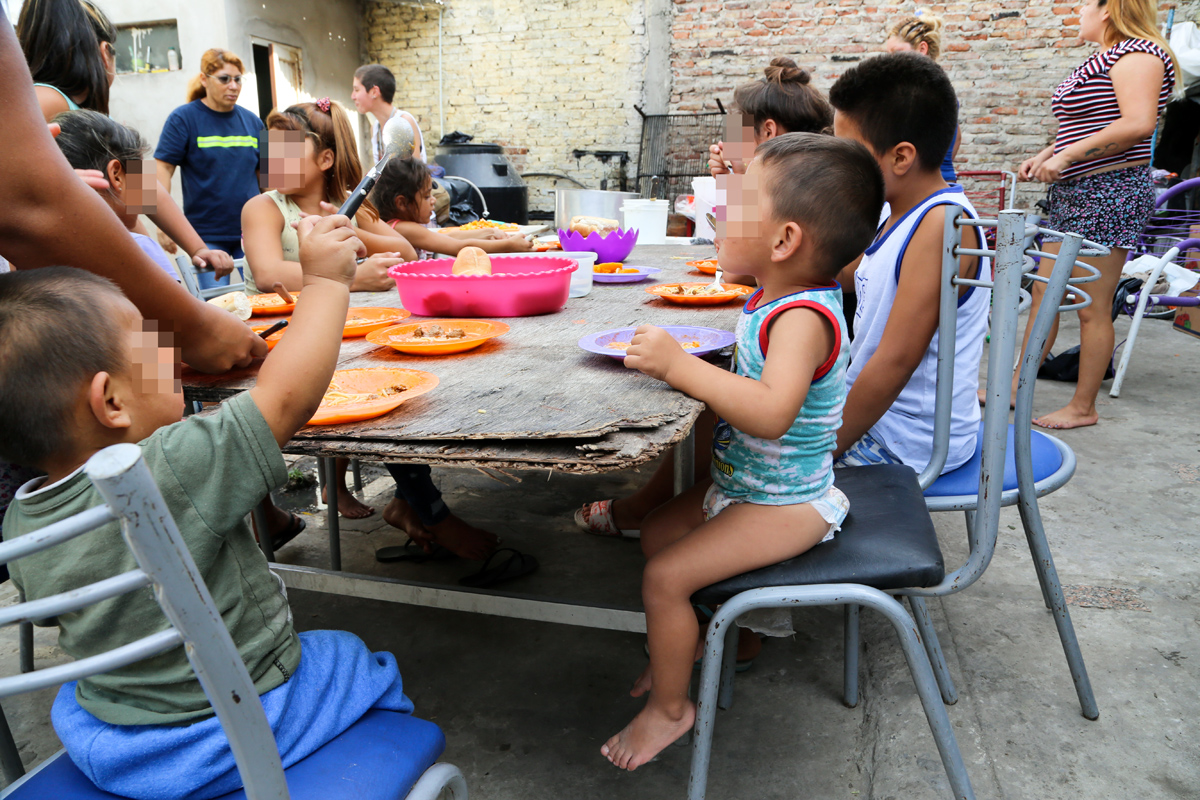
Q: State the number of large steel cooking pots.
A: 1